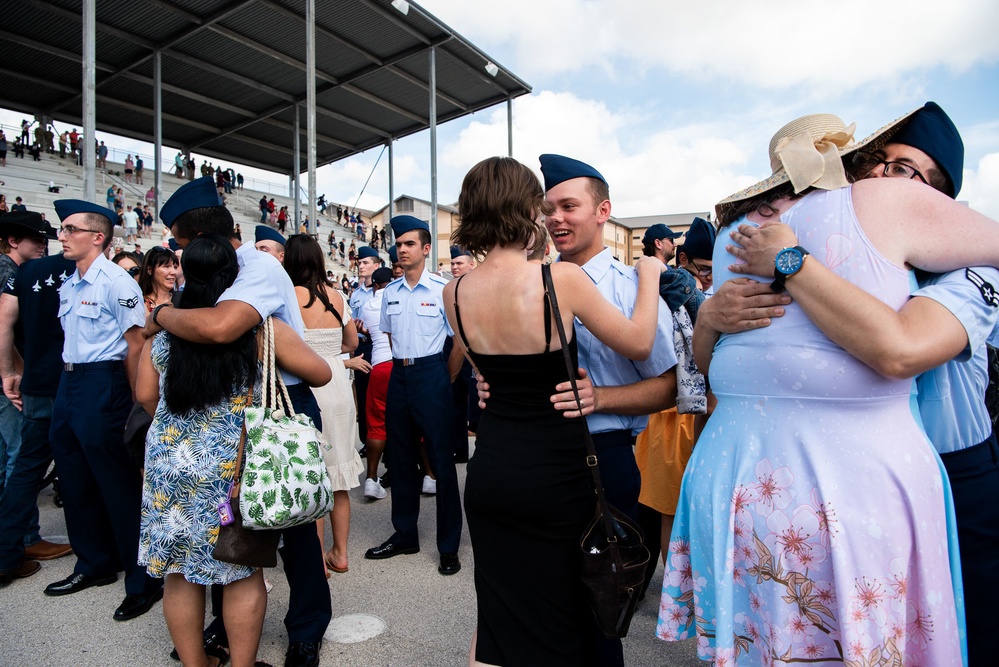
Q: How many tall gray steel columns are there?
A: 7